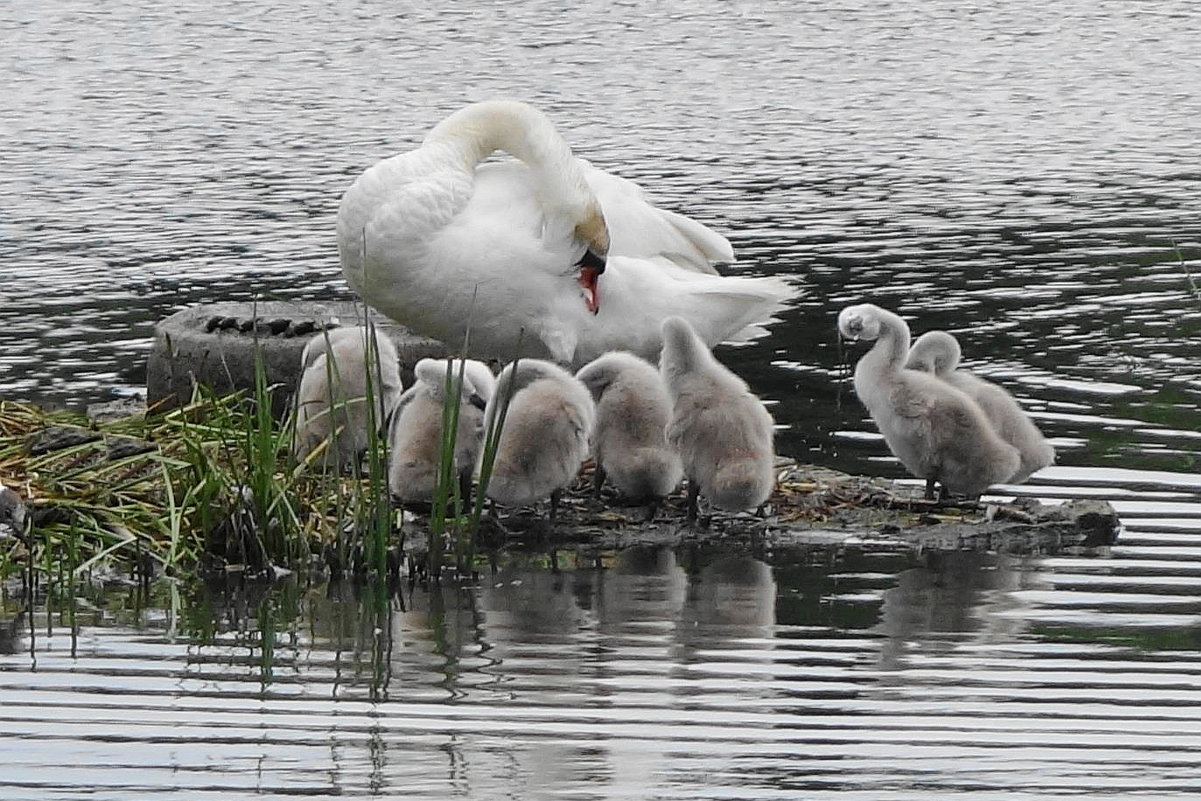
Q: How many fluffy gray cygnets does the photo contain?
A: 7